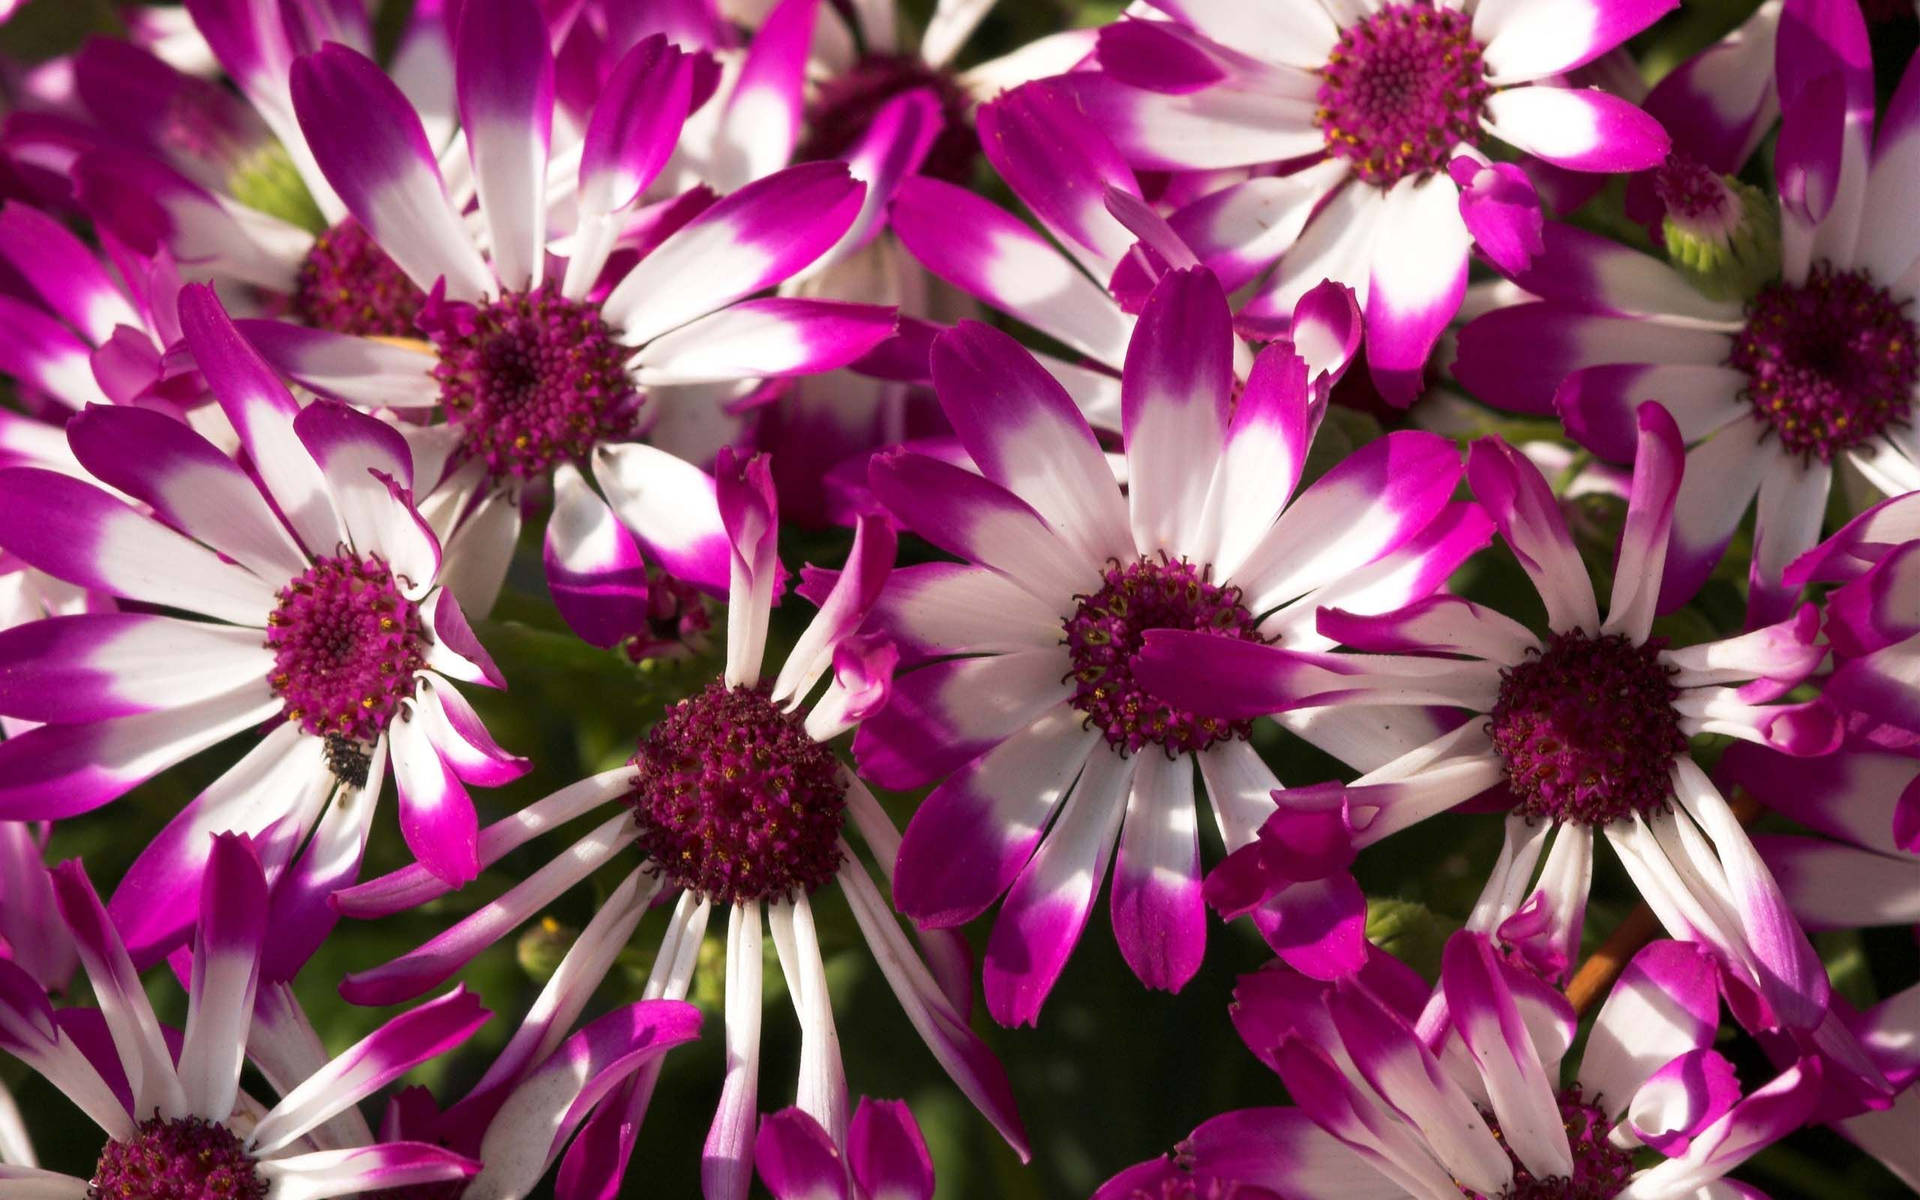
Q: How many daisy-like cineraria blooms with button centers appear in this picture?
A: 11